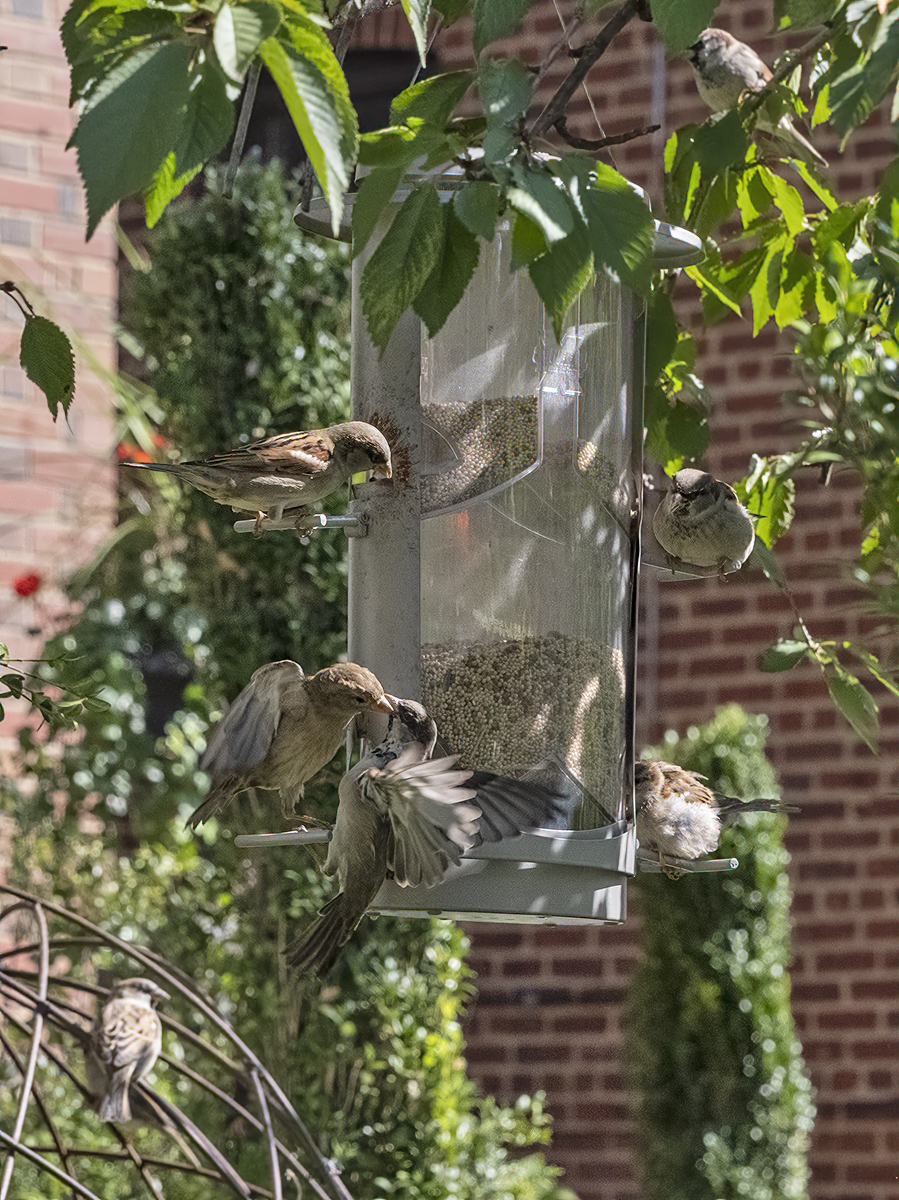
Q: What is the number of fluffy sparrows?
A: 7